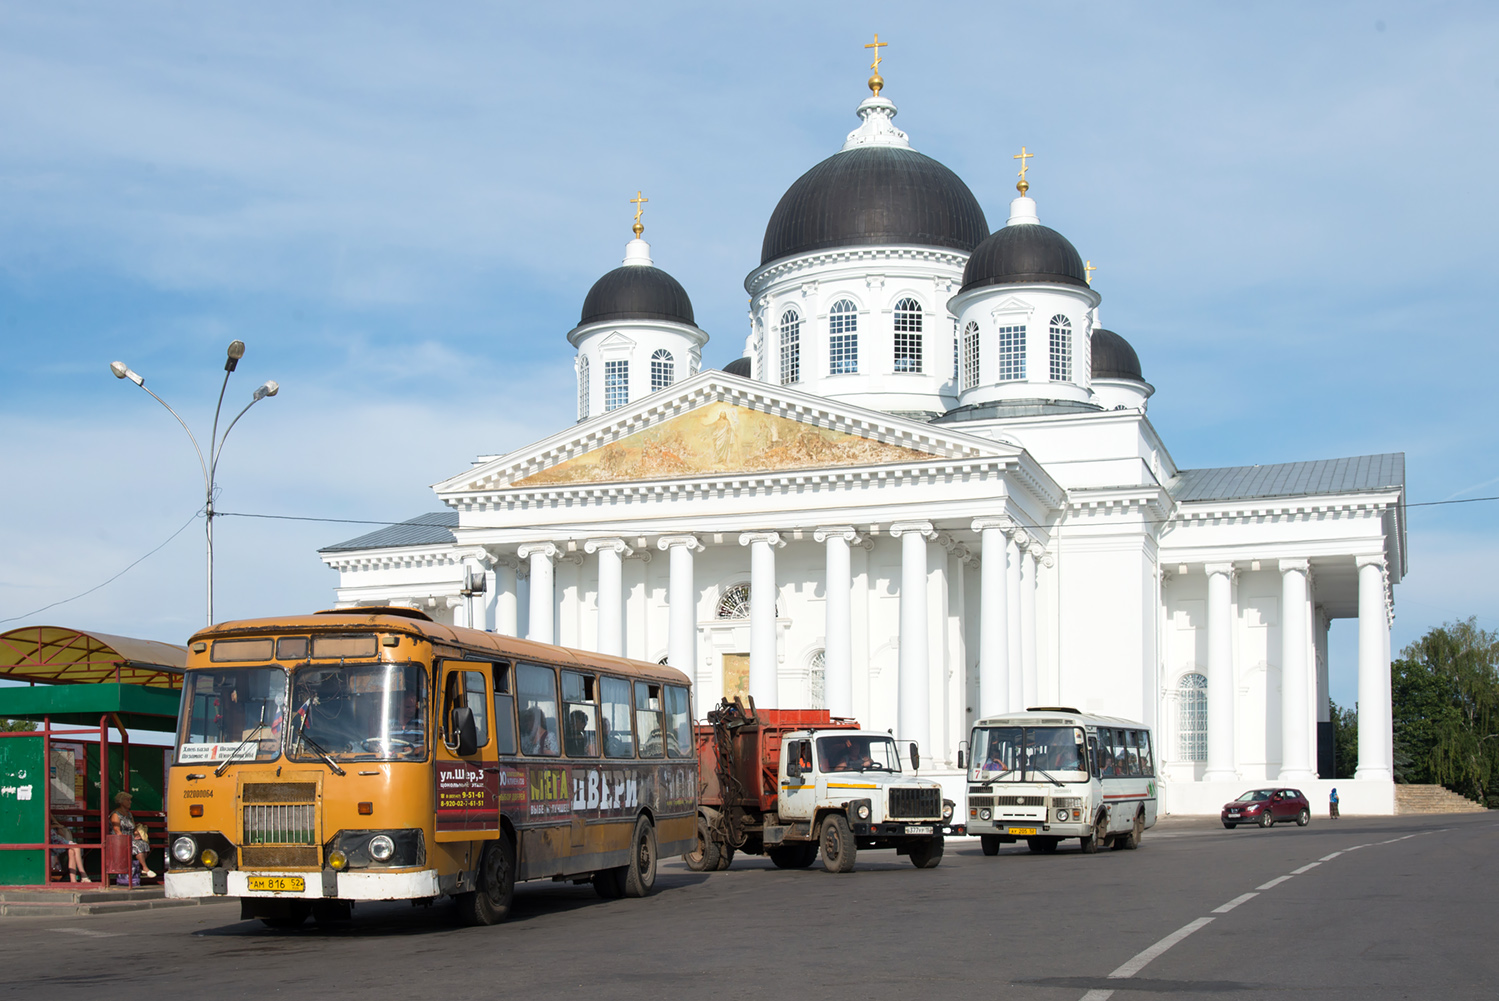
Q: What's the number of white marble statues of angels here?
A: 0